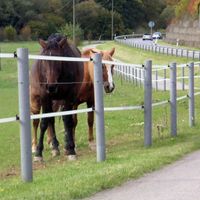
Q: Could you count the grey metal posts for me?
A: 5